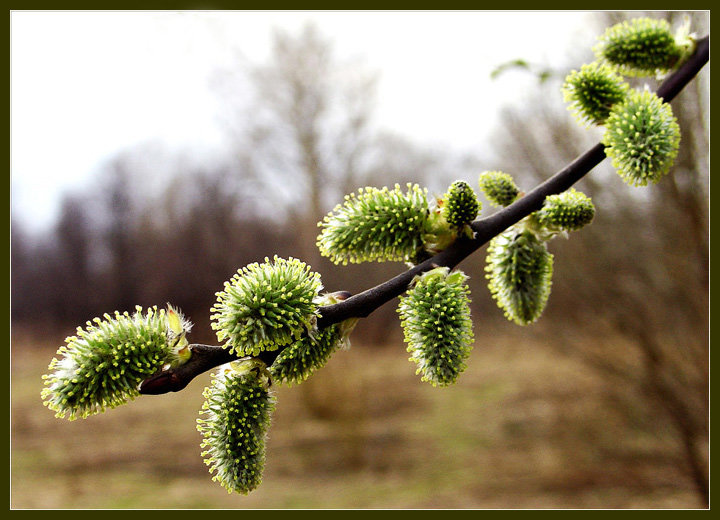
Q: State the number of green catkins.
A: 13